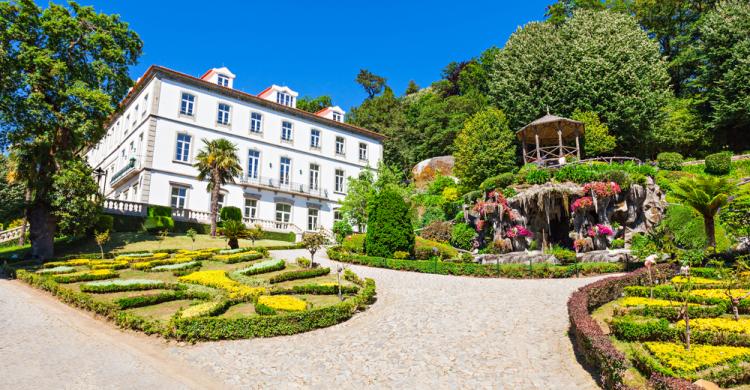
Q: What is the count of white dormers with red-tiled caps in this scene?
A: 3